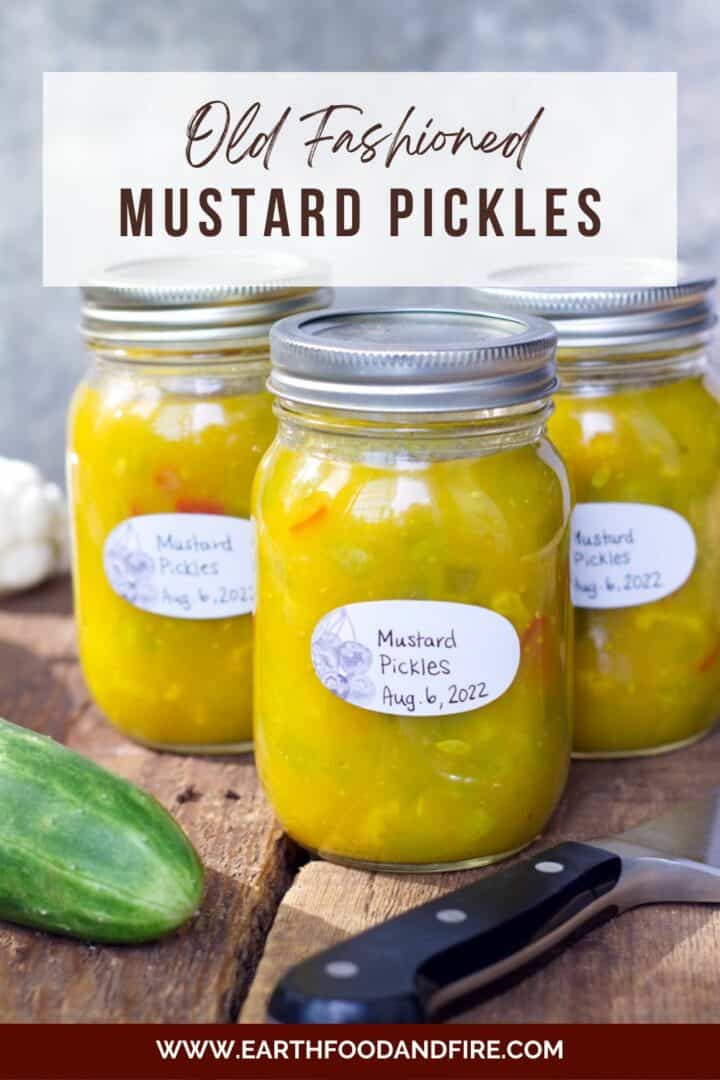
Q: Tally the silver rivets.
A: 3